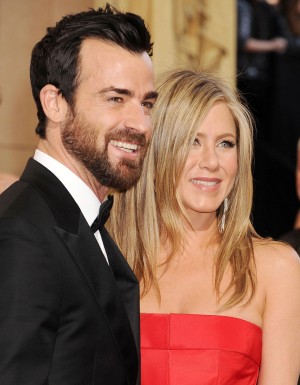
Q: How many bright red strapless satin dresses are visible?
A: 1